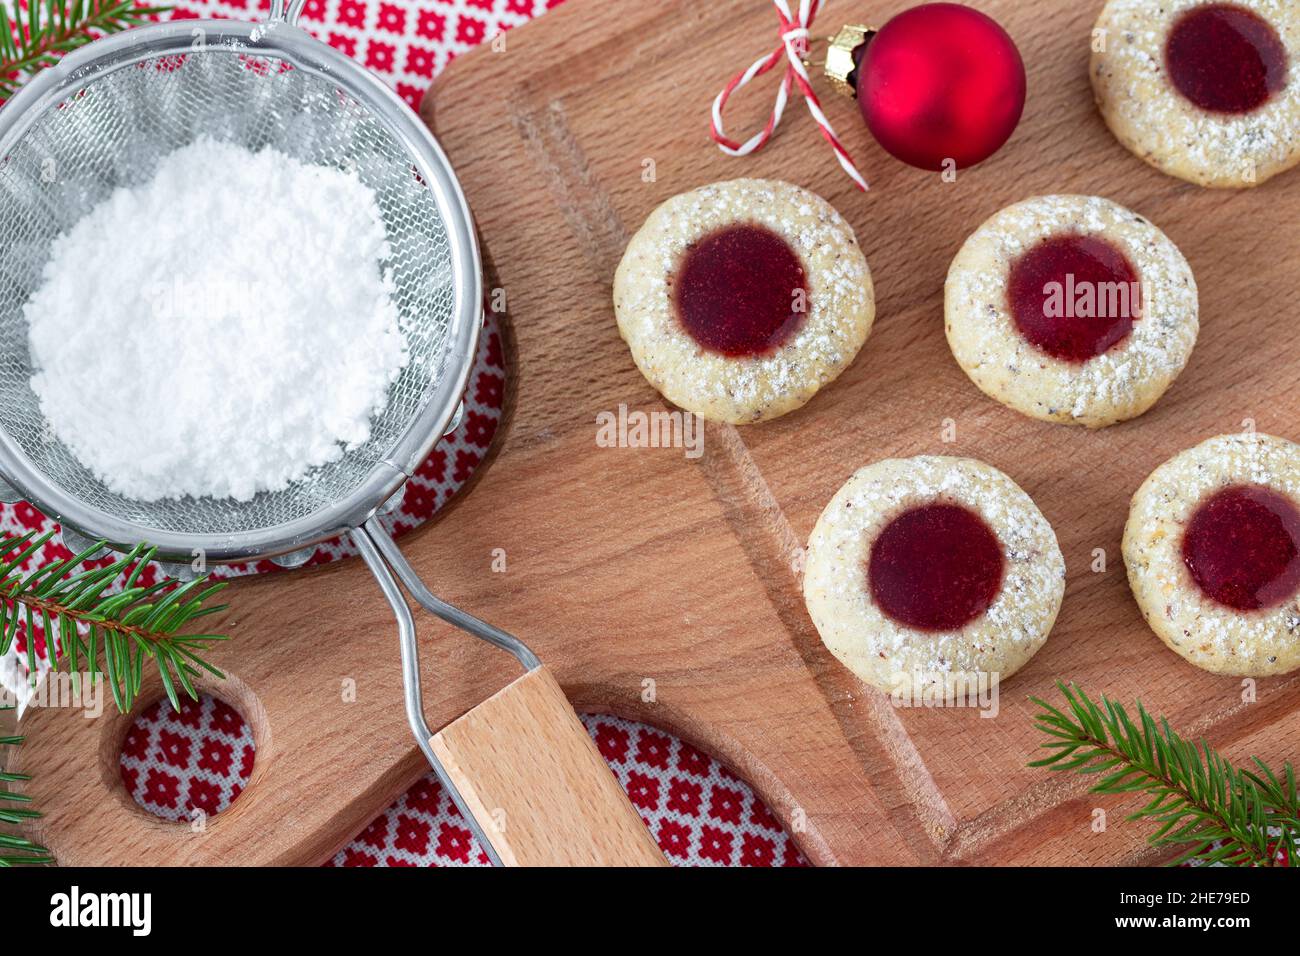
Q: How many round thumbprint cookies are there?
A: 5